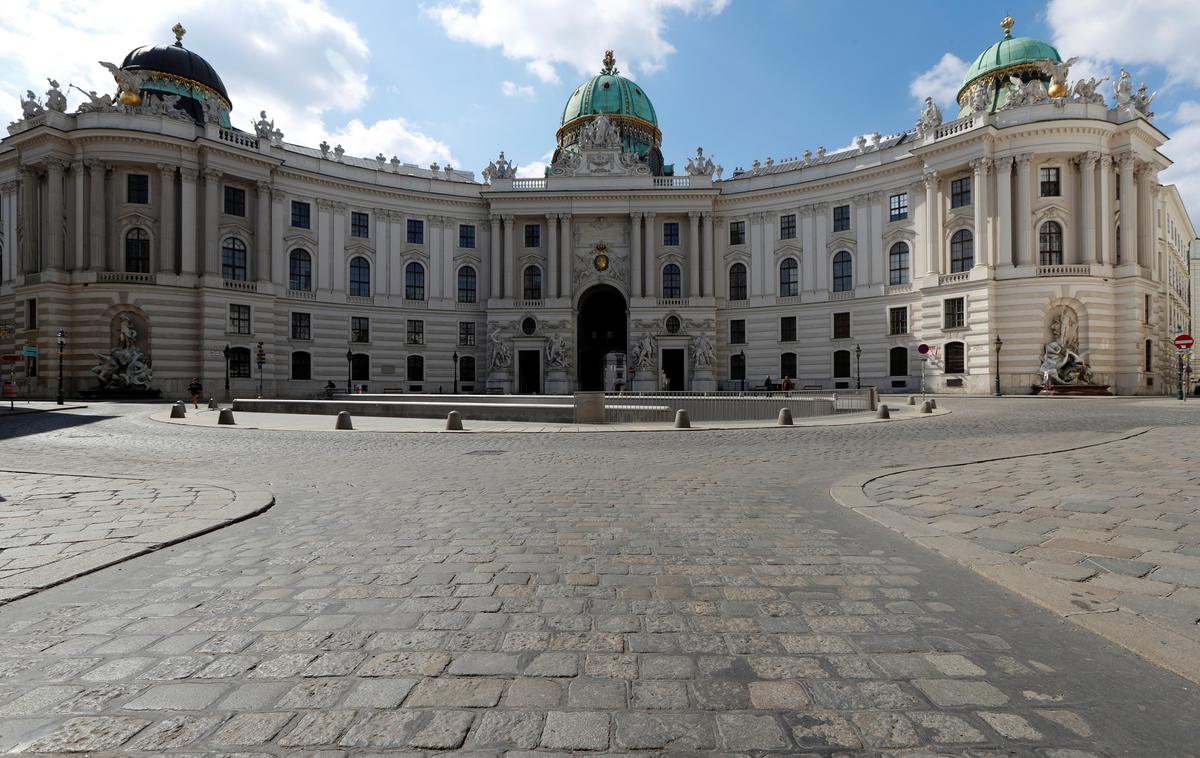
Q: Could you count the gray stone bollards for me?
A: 12